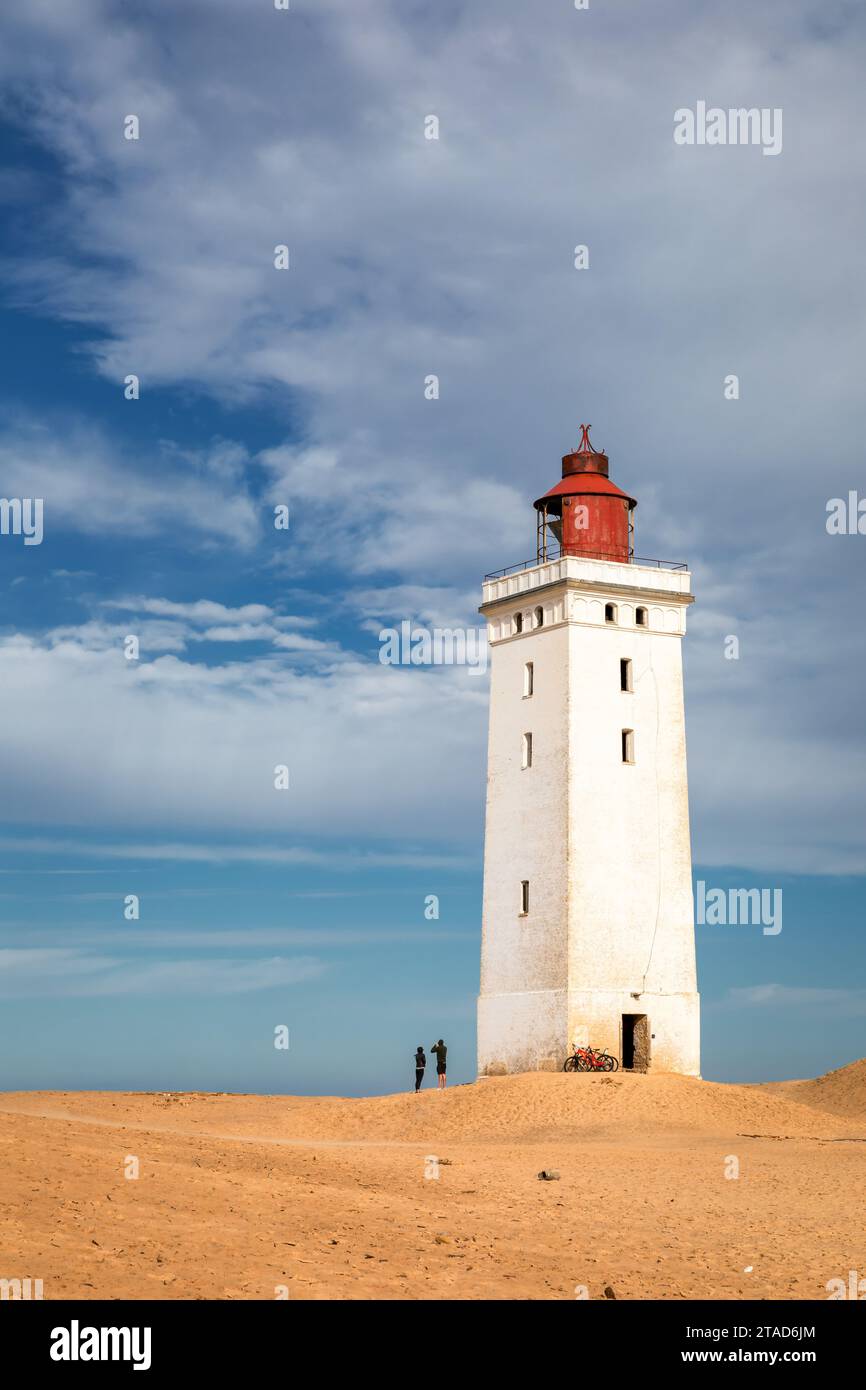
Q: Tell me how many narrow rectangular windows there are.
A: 5